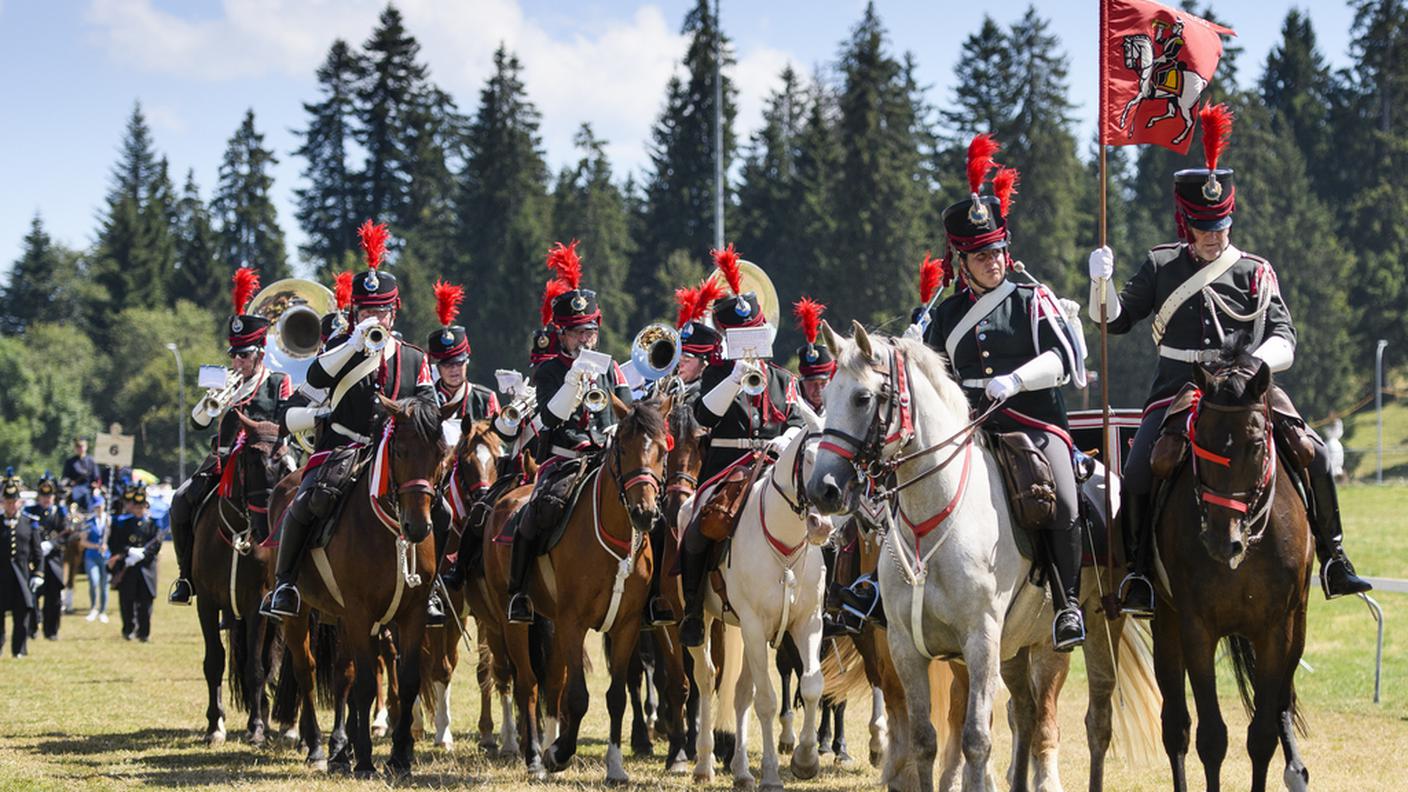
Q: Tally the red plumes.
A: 14